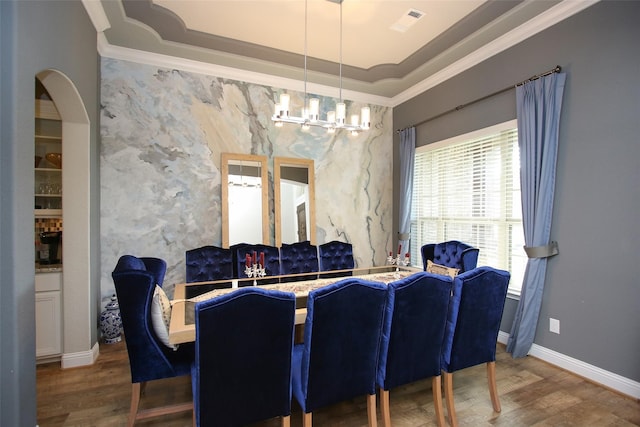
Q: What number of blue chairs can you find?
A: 10